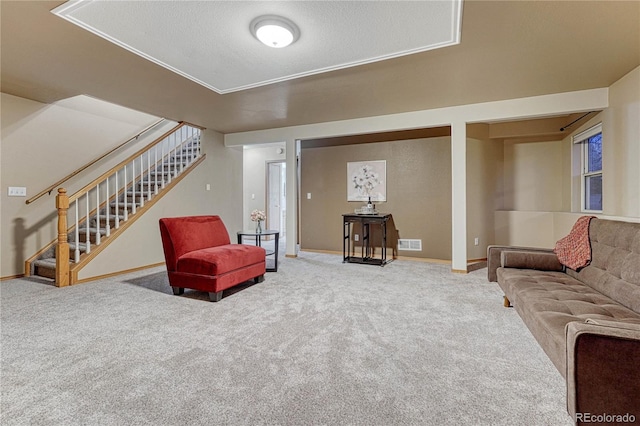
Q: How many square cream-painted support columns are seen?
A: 2